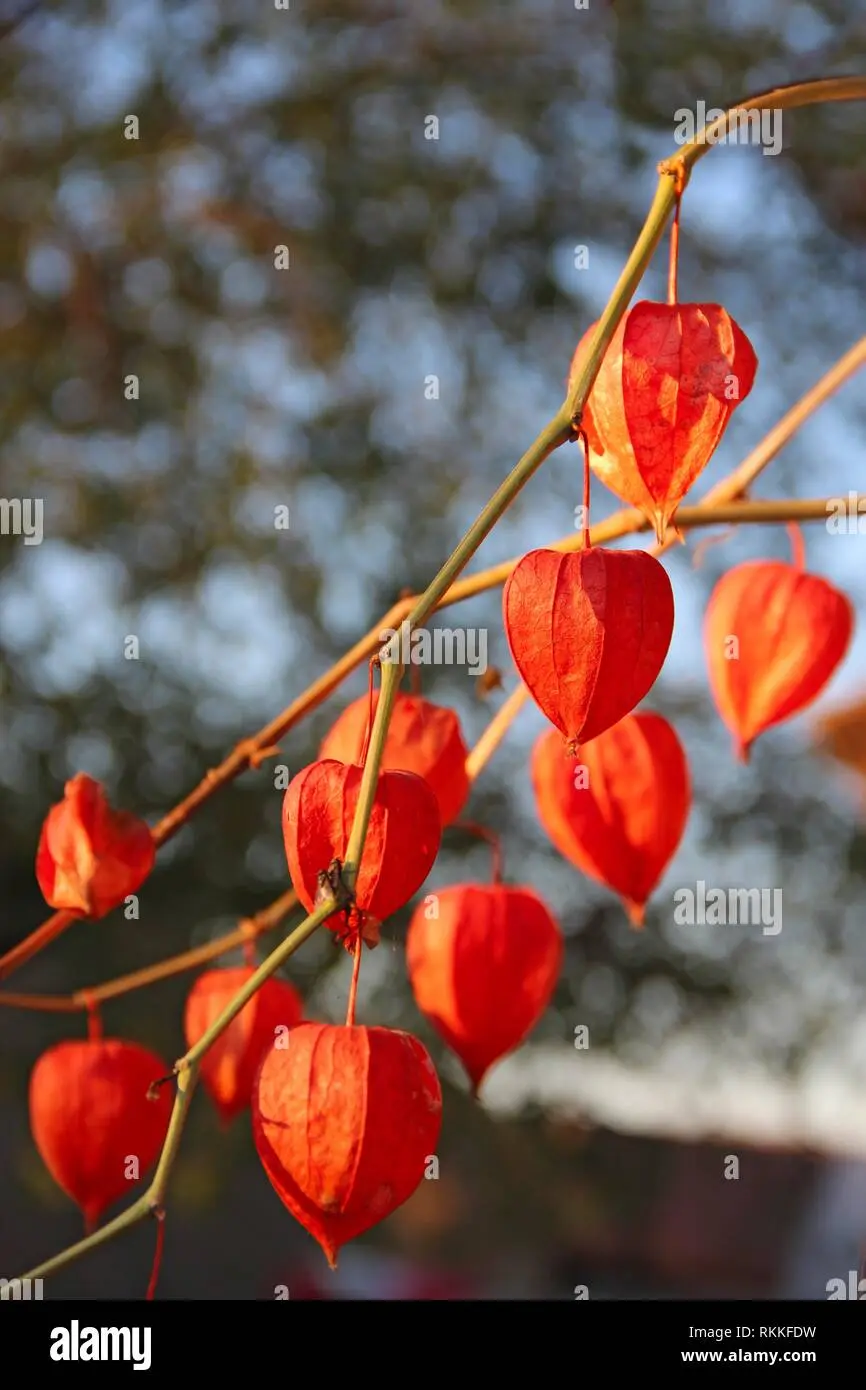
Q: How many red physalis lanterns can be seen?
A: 11